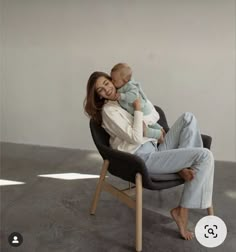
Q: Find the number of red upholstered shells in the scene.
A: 0